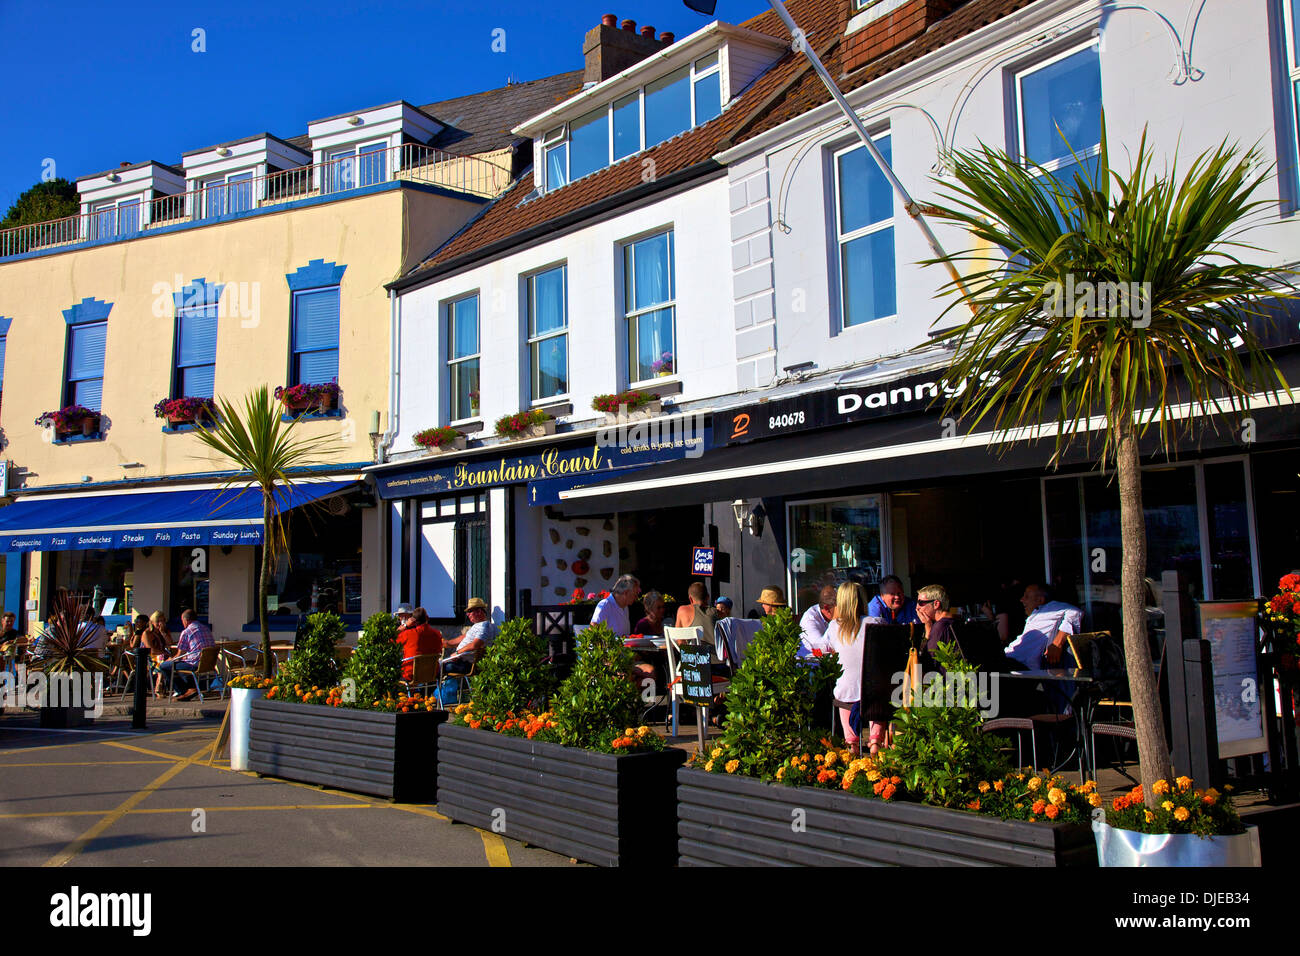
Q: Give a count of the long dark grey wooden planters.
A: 3